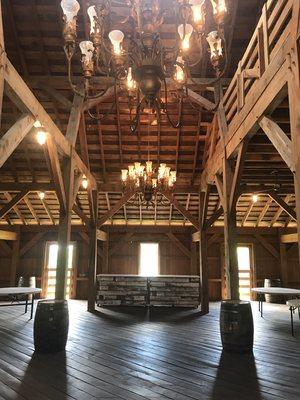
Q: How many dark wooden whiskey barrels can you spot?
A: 2